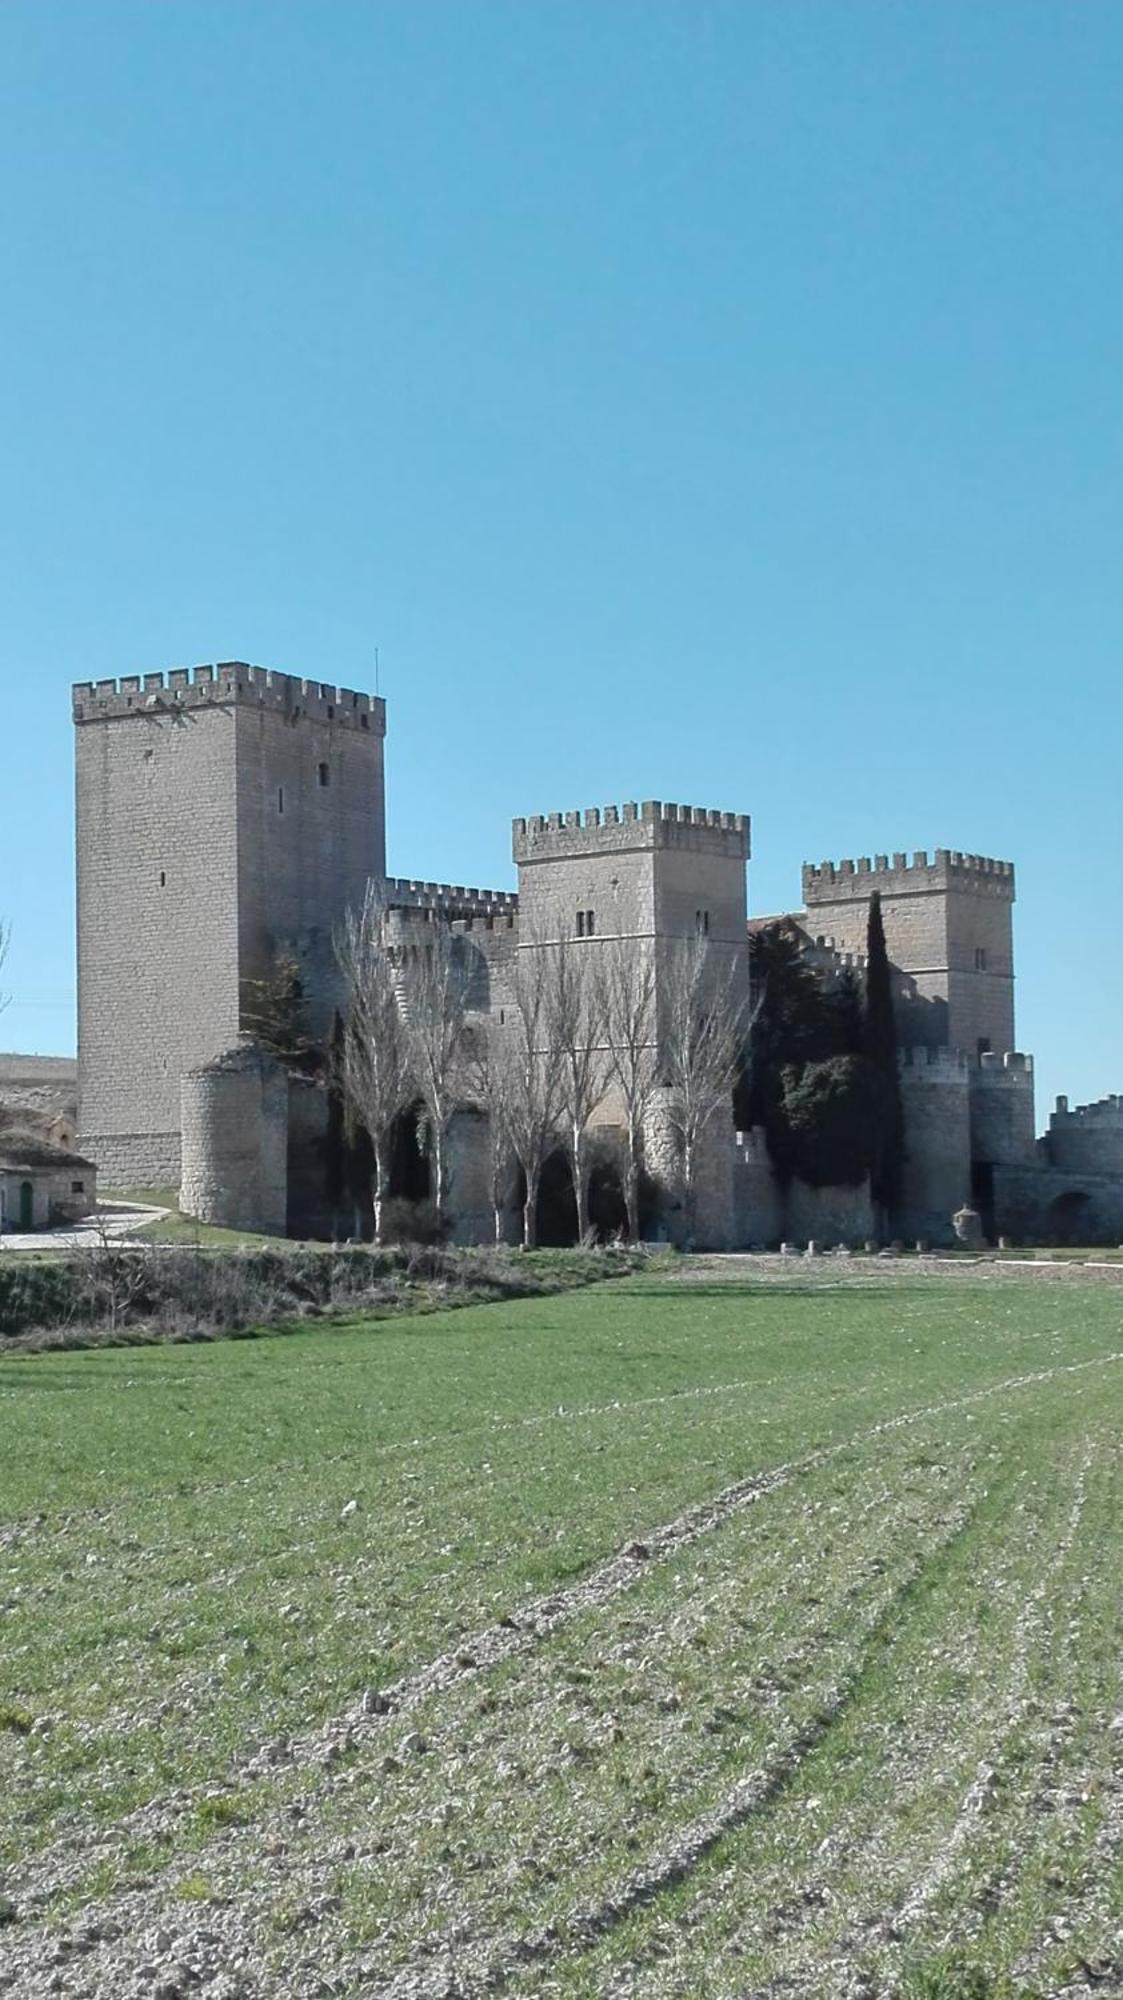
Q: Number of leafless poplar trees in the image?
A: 7